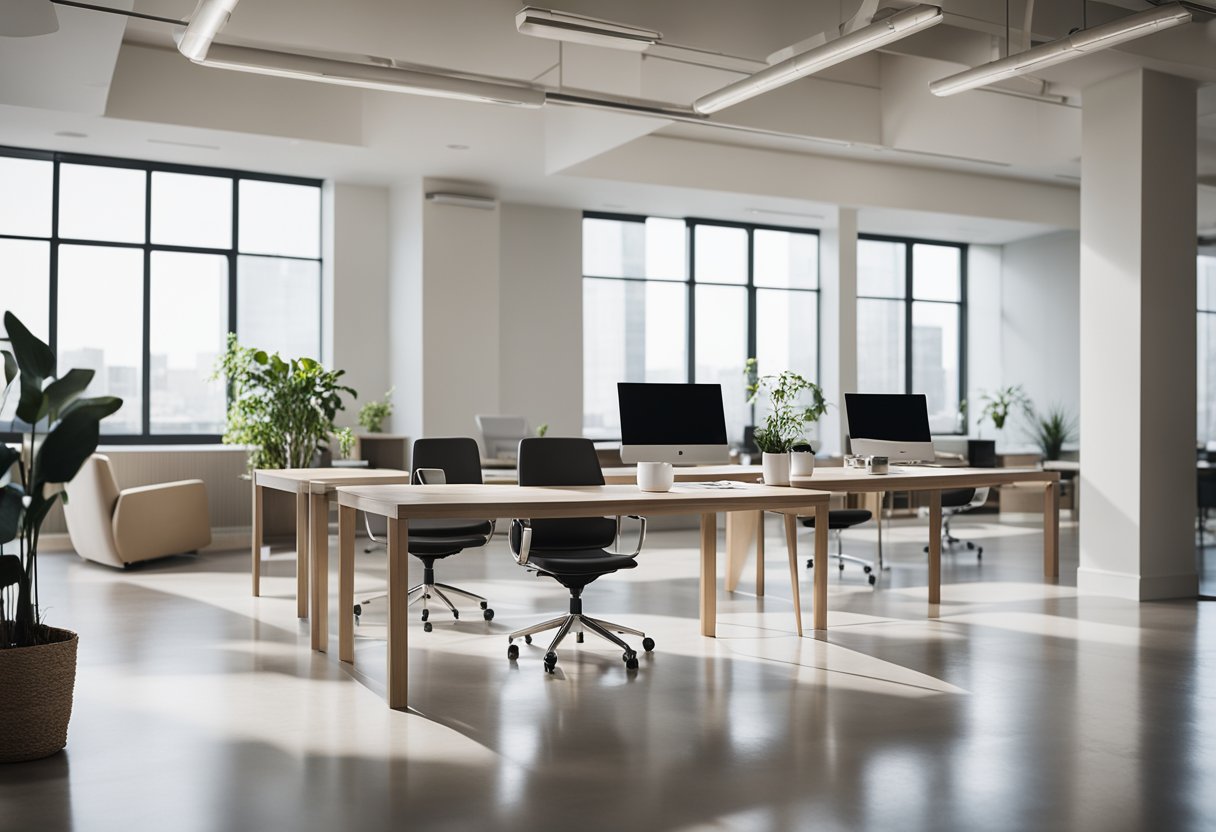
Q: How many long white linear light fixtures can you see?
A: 5